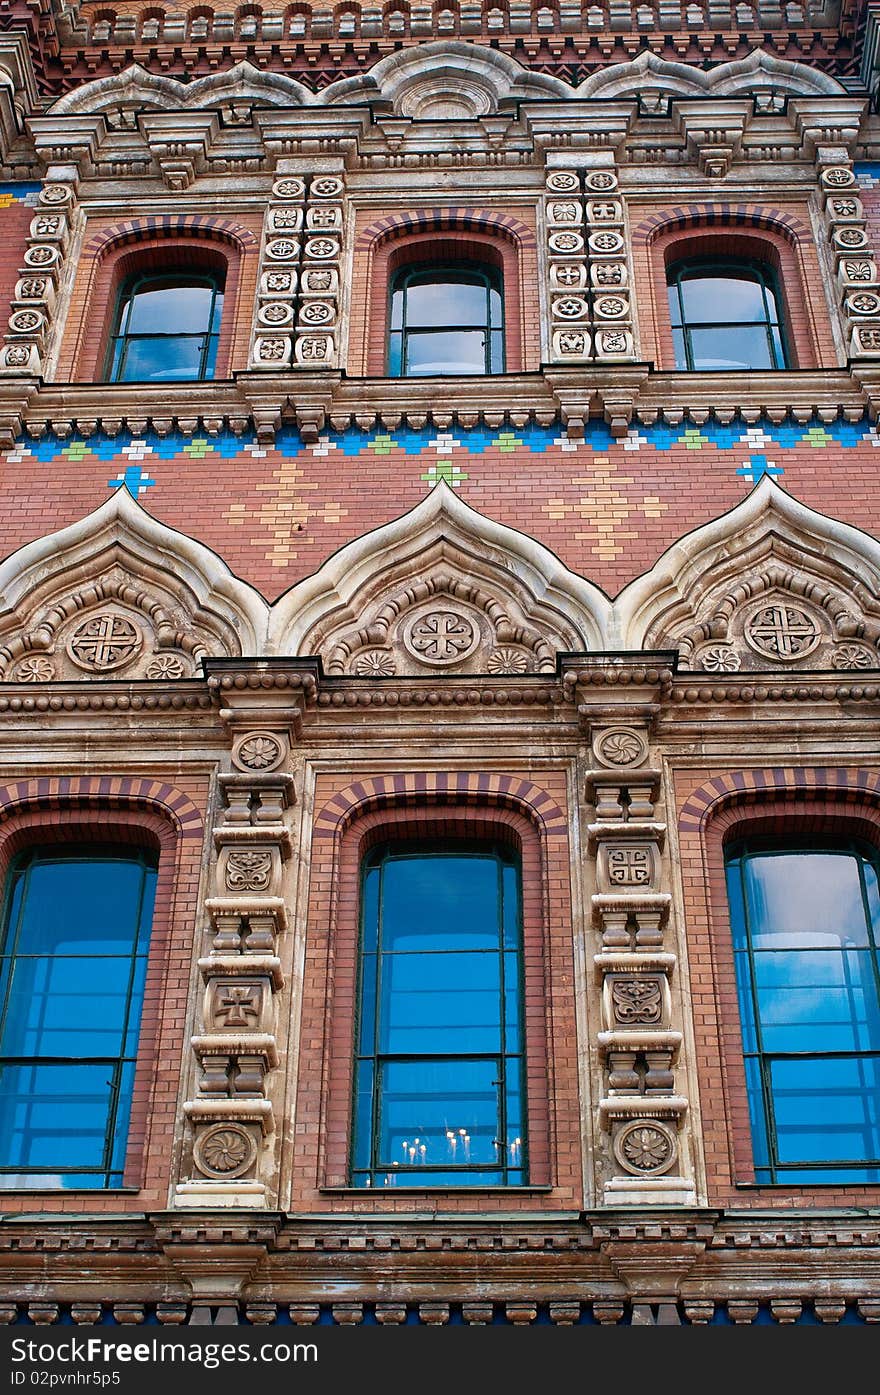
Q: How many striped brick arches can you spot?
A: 6